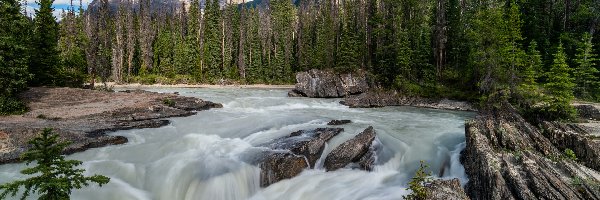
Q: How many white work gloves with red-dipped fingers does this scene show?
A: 0